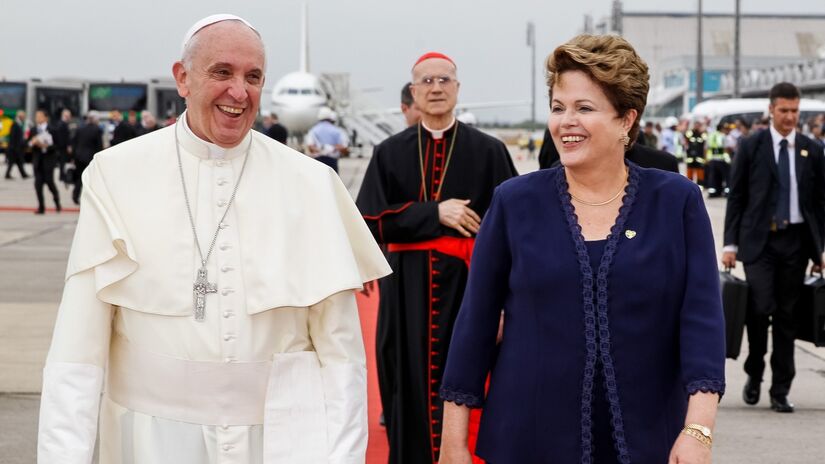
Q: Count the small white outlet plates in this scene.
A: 0